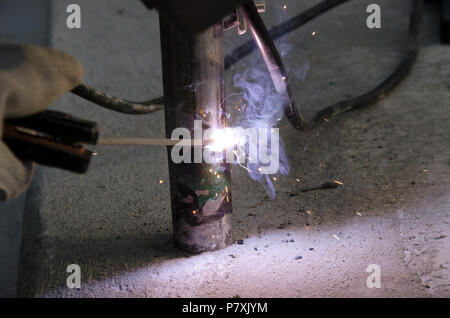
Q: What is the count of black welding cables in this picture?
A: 2